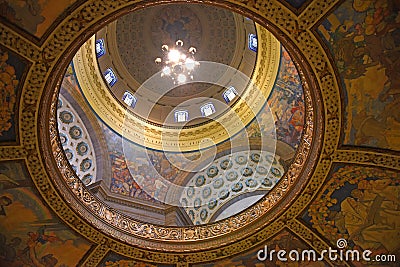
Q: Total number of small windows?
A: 7